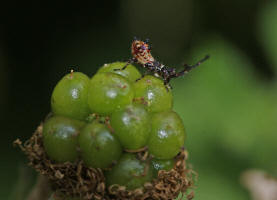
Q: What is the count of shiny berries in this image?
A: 10